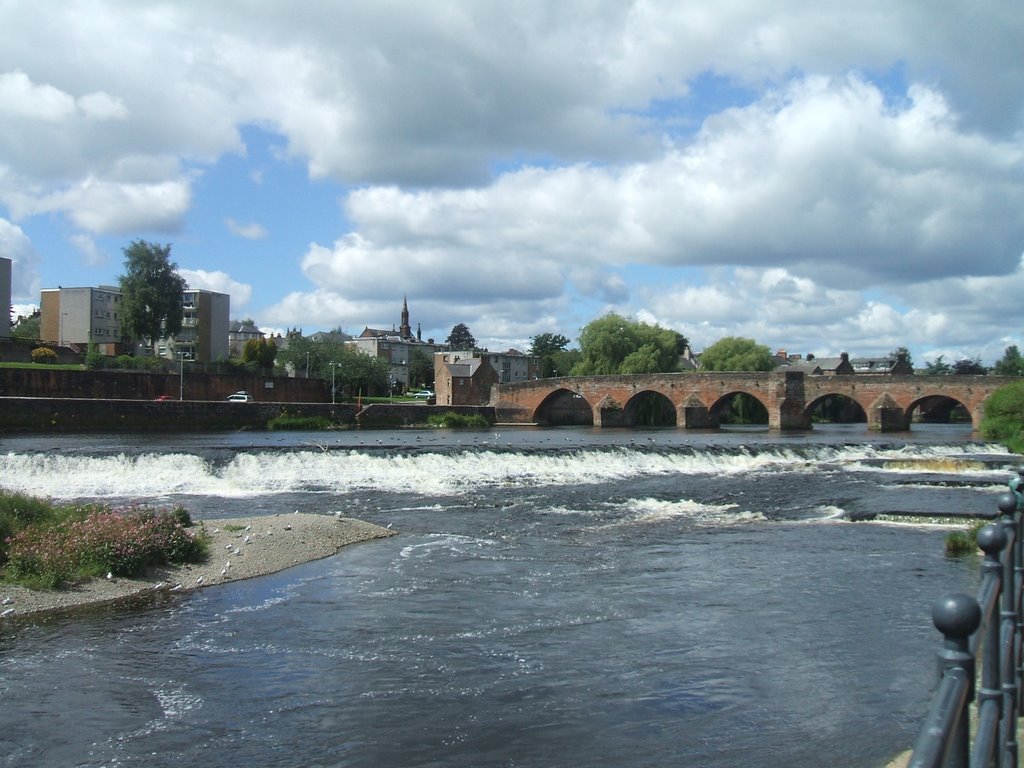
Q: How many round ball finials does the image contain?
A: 3